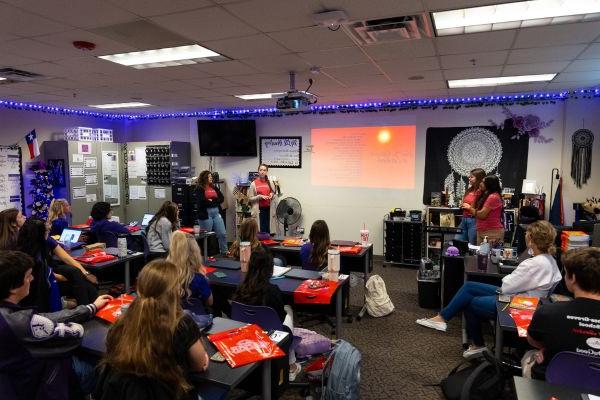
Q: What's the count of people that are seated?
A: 13